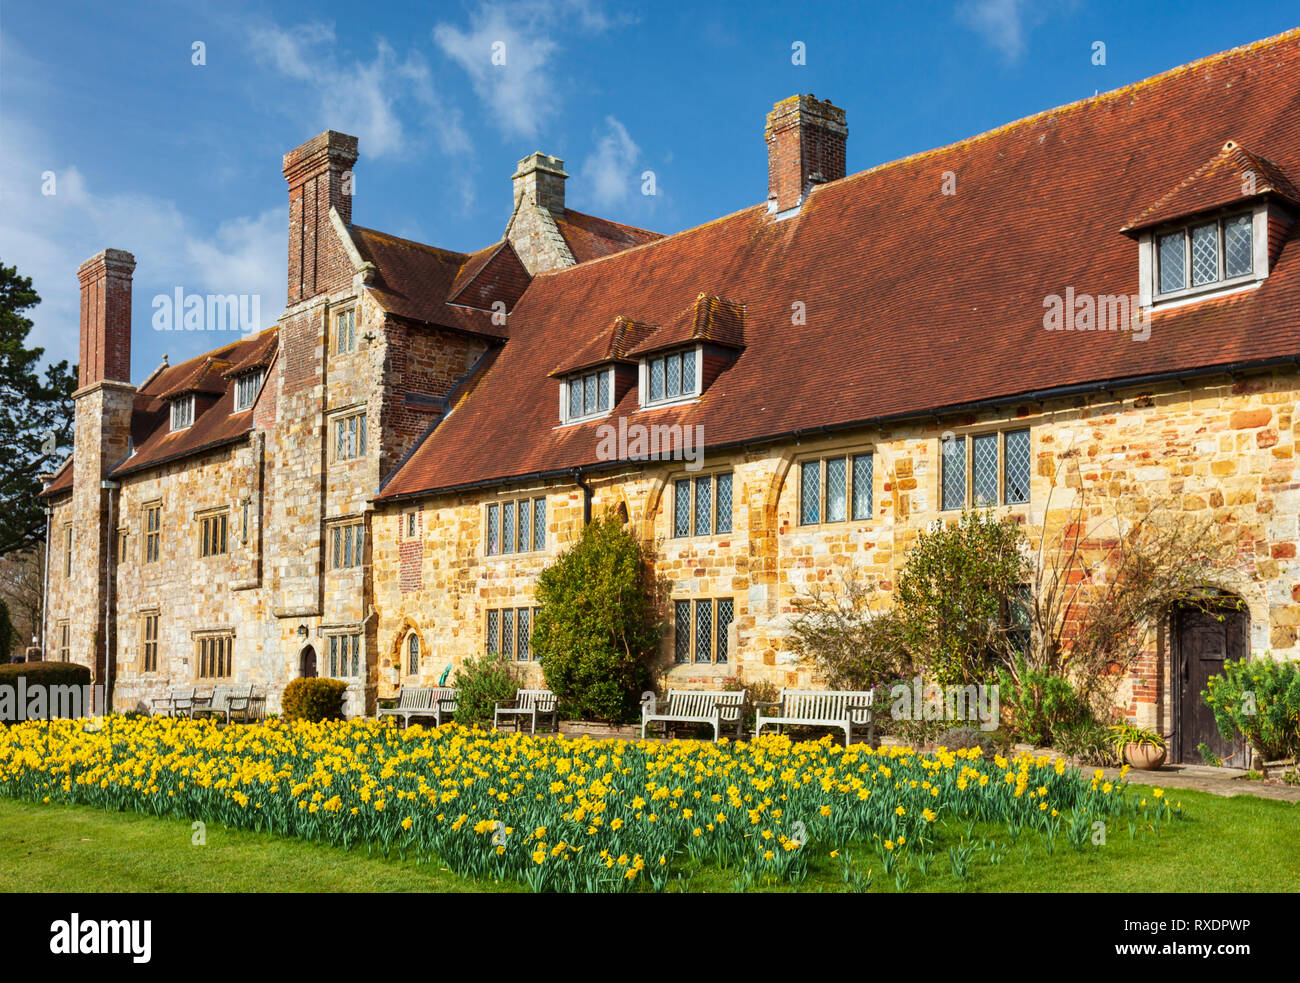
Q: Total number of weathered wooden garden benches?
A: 6